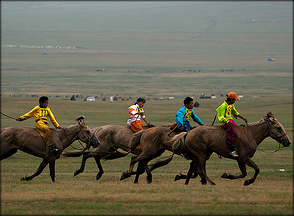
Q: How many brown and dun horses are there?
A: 4